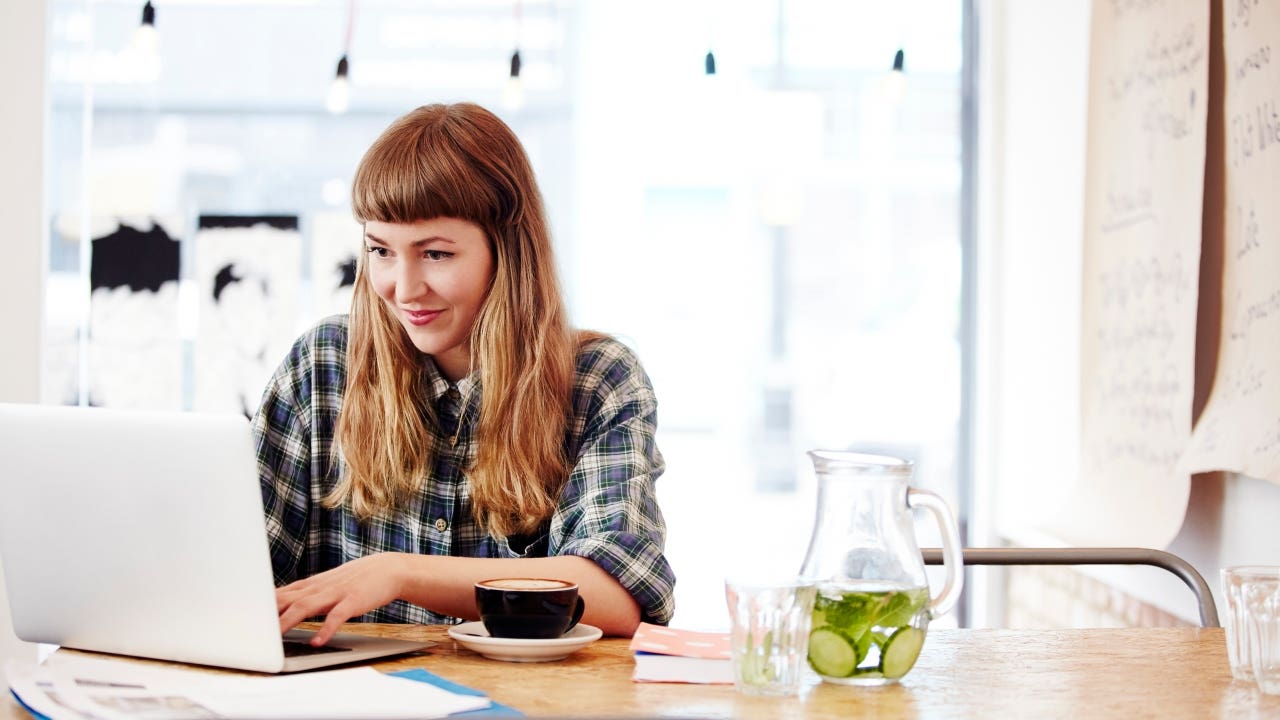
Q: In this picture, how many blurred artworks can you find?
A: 3